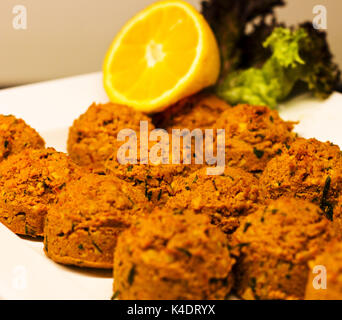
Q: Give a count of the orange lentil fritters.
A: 12